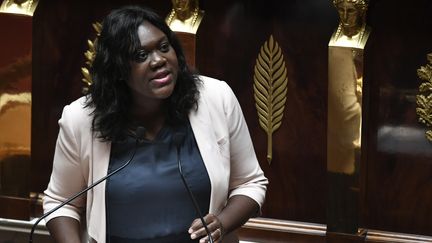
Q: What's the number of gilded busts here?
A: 3